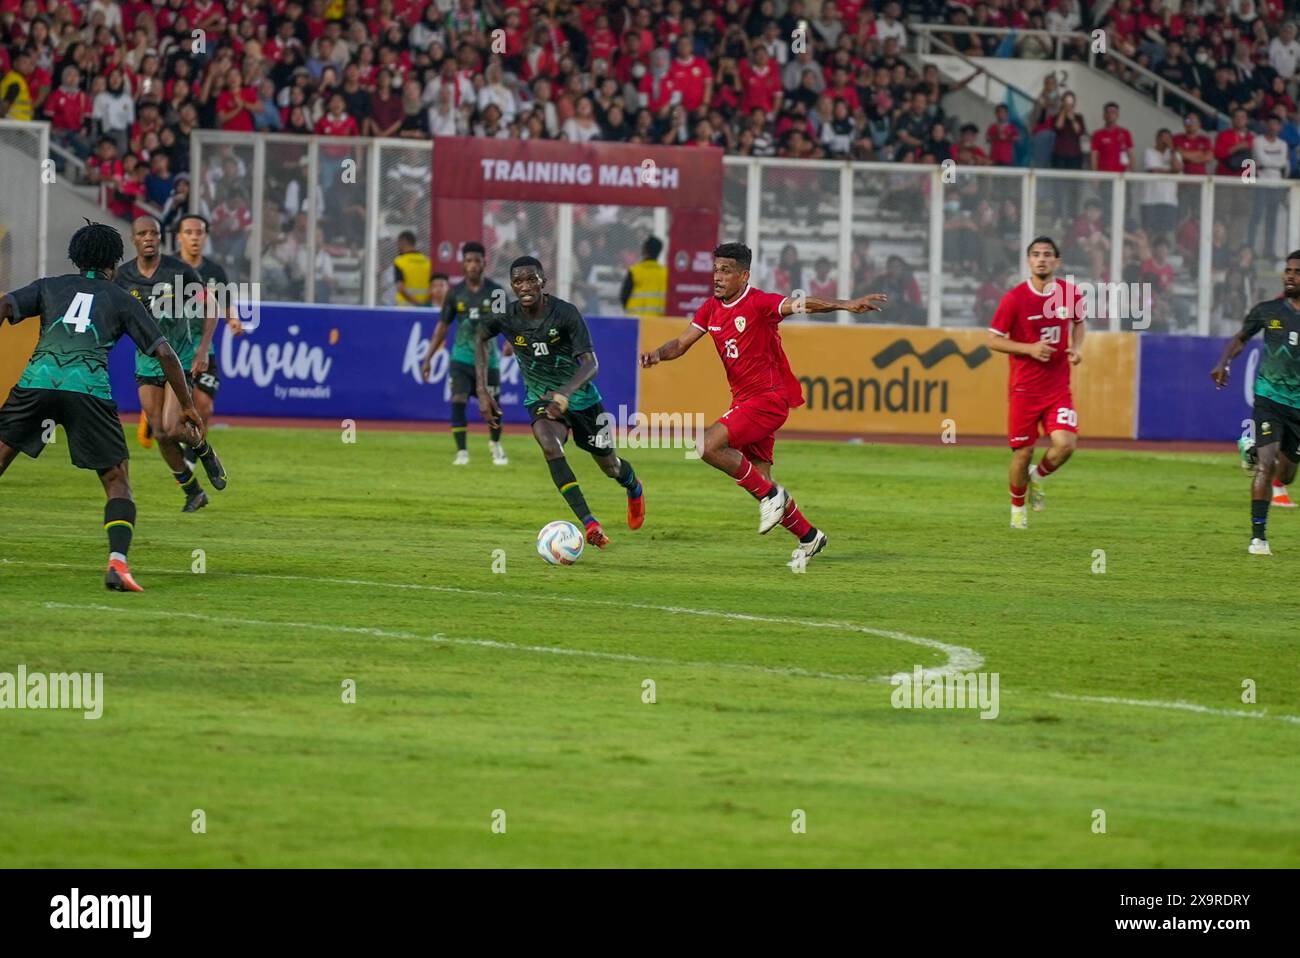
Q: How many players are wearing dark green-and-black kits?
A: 6